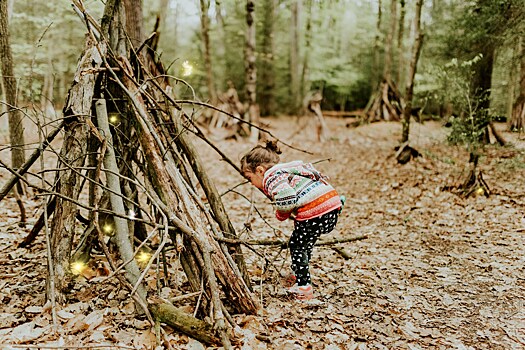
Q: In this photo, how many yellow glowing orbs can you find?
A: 6